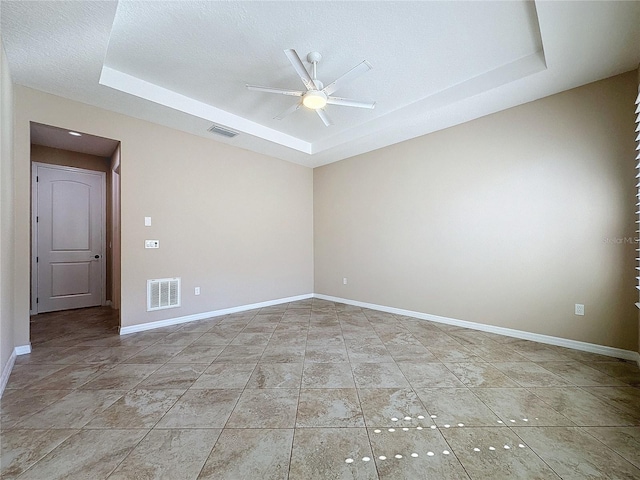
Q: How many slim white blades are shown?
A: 6